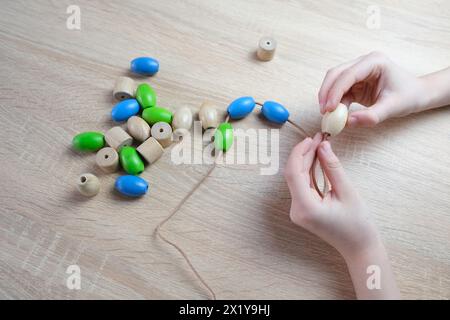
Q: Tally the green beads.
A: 5